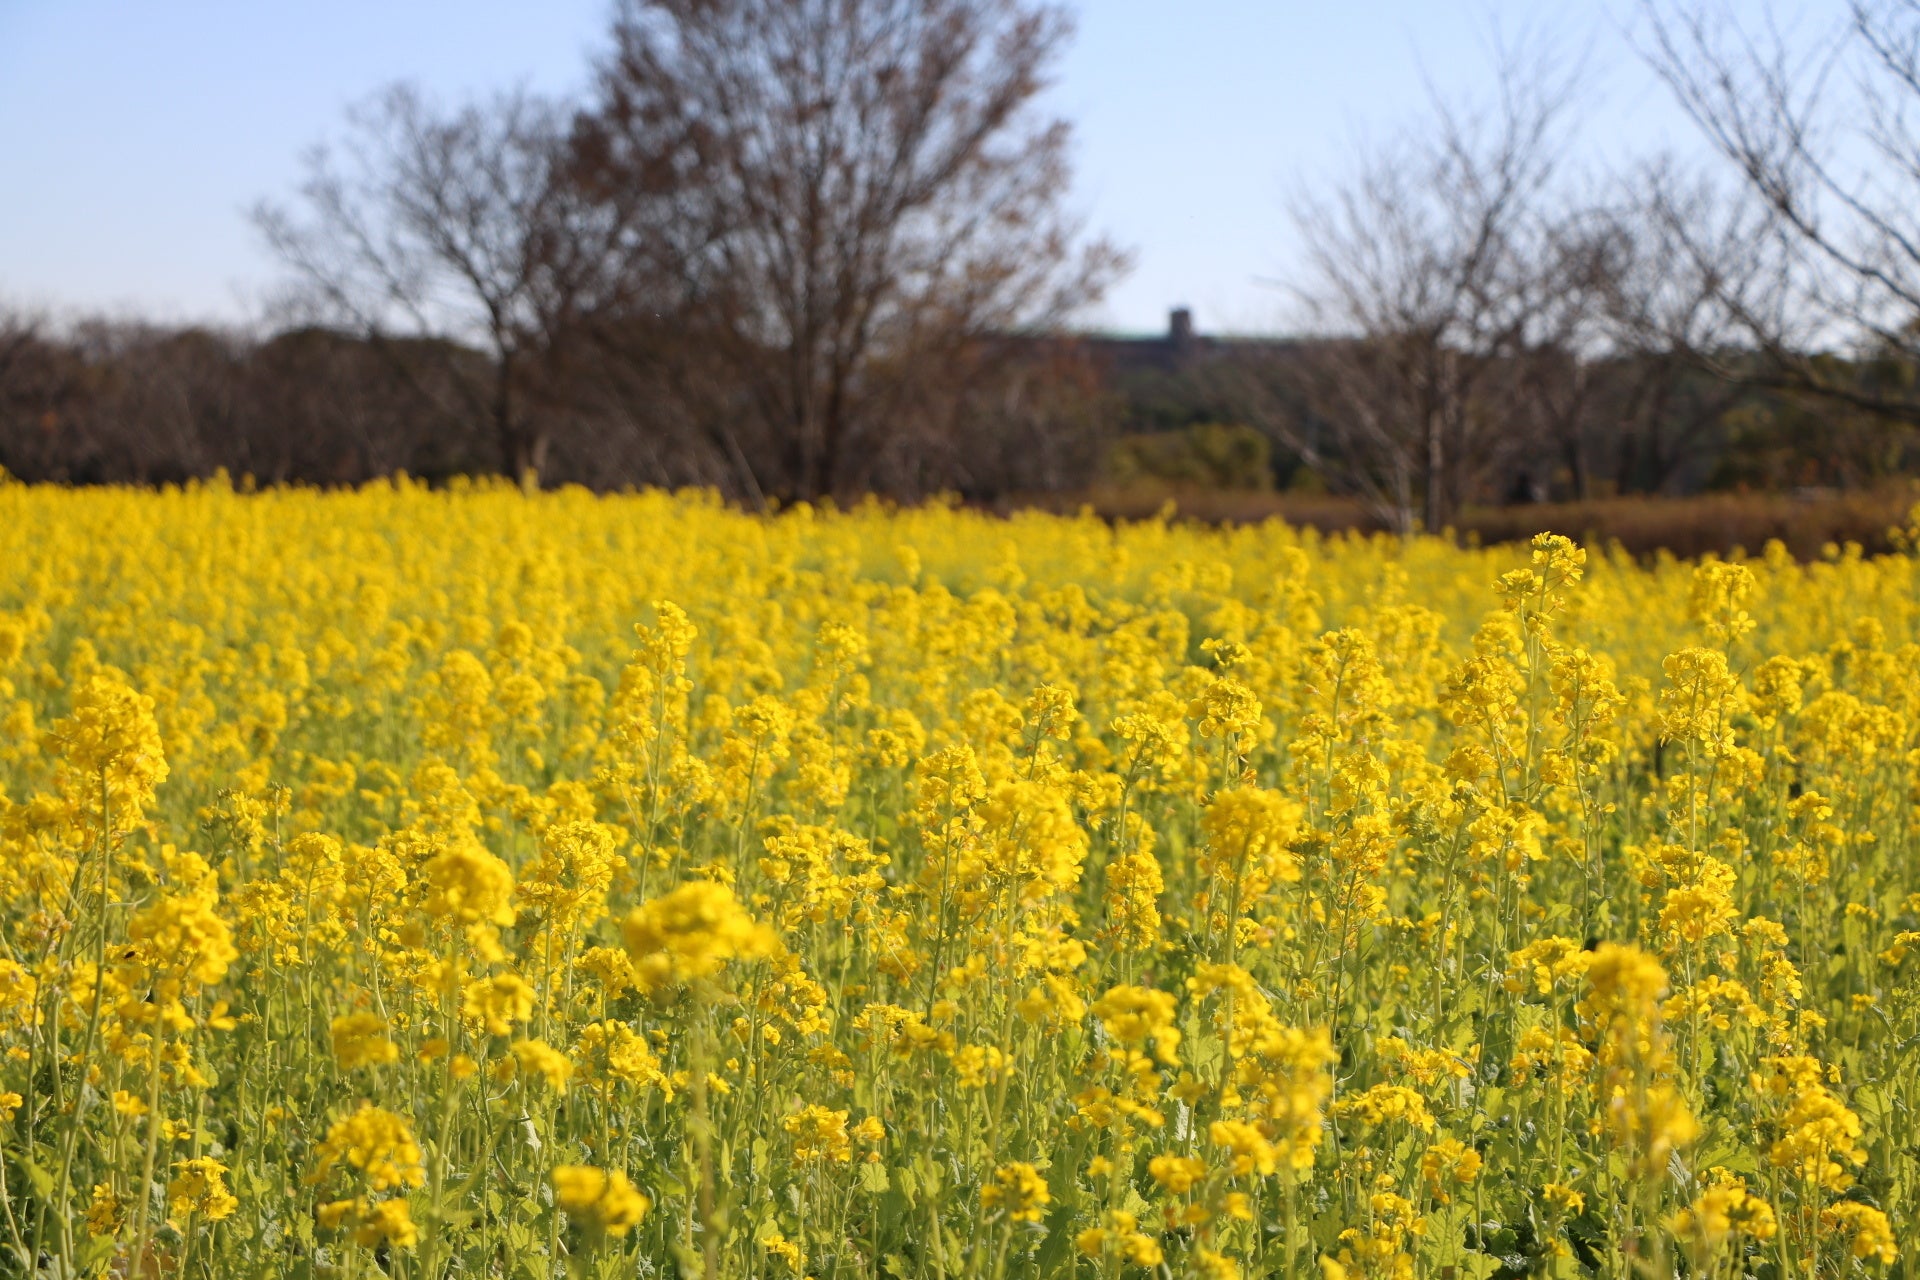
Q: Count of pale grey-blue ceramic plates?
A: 0